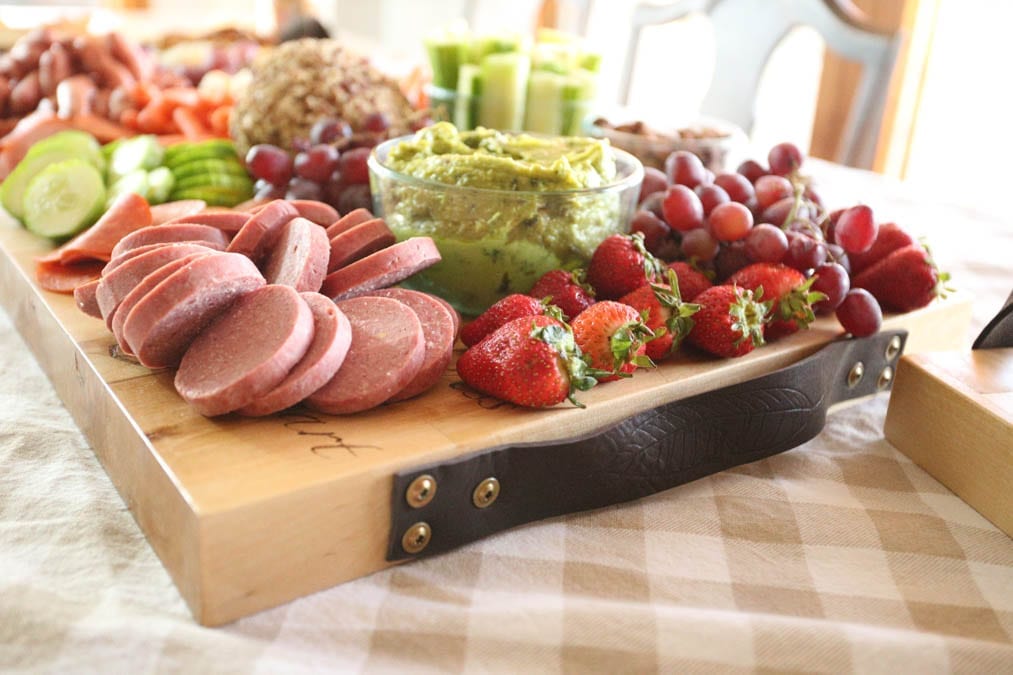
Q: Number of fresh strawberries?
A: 11